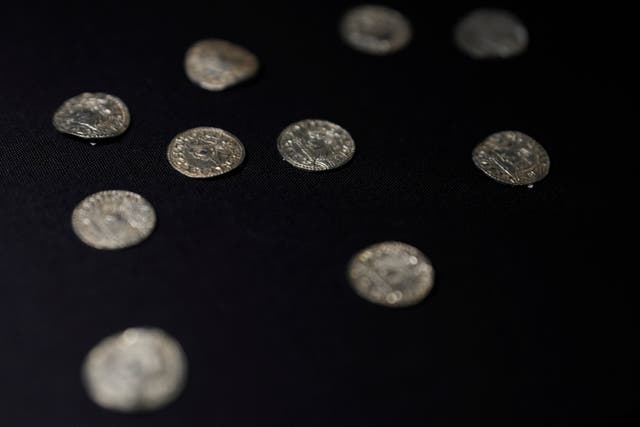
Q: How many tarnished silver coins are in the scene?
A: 10